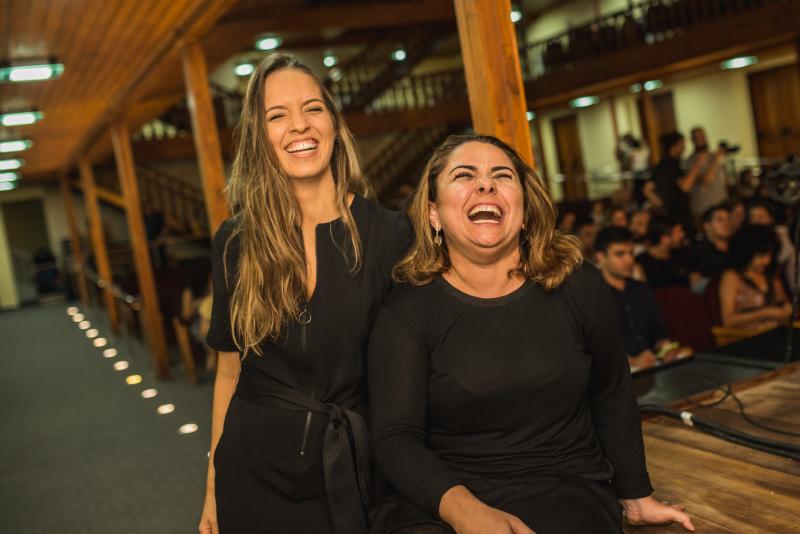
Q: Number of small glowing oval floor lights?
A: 11